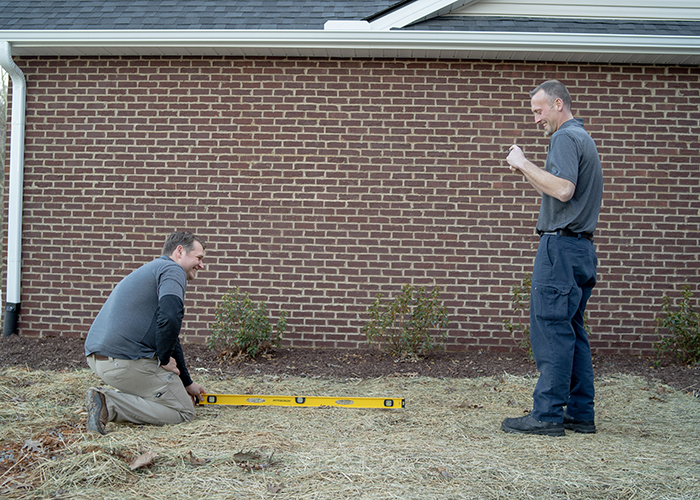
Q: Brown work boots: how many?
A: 1